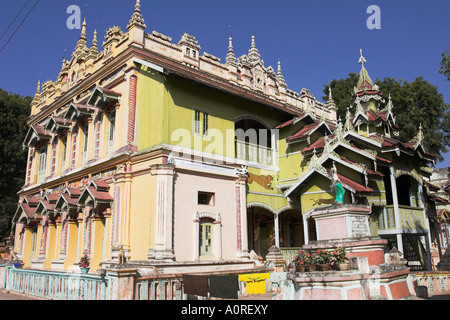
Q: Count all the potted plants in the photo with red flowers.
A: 5